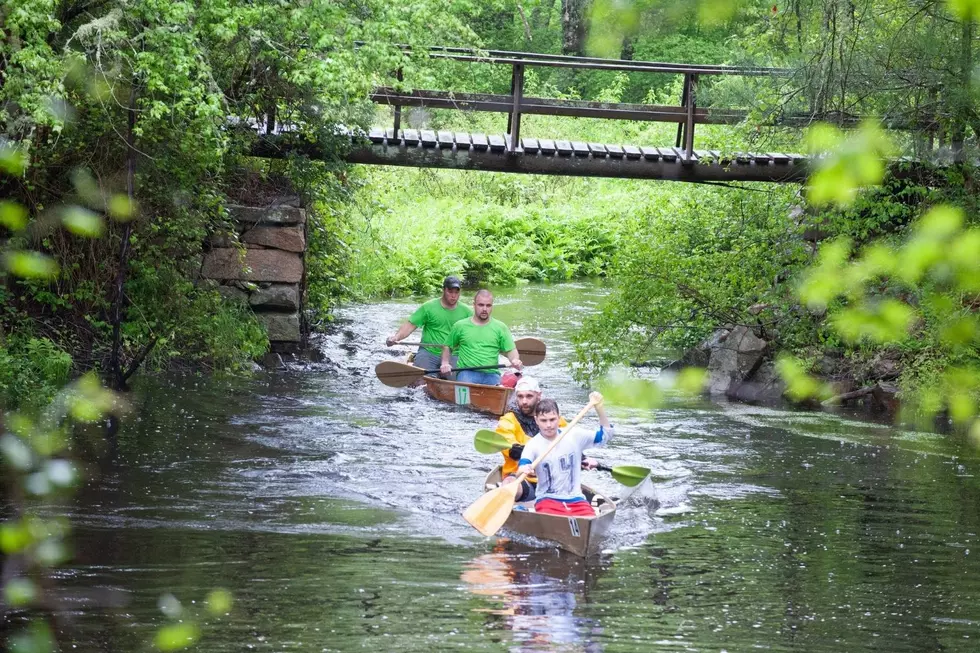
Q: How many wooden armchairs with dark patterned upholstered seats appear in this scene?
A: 0